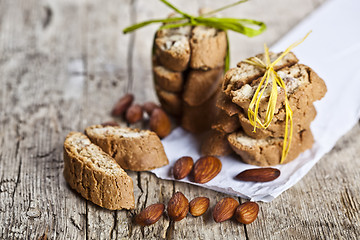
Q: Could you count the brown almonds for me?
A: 13